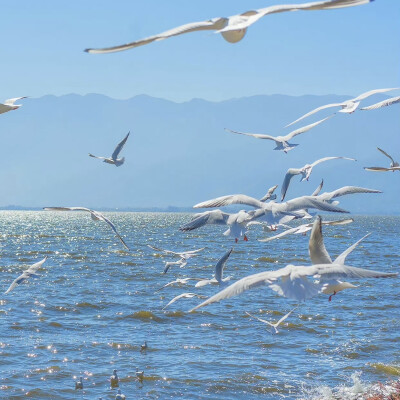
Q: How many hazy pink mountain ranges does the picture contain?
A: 0